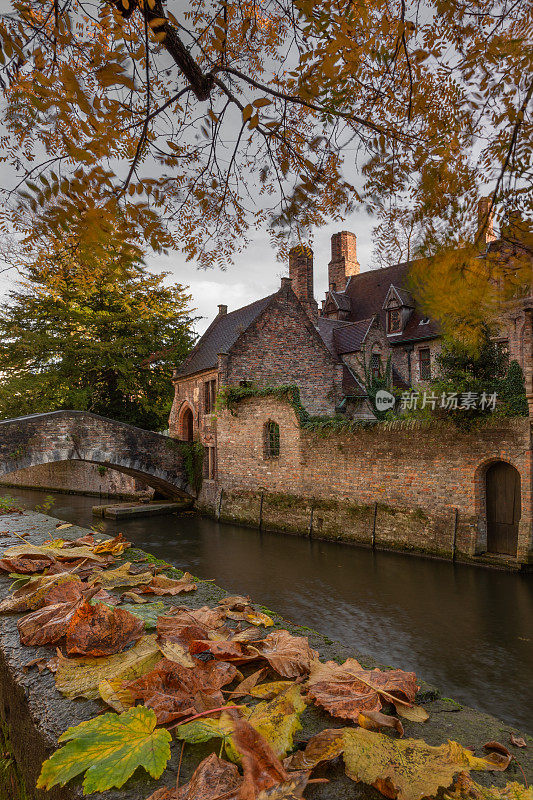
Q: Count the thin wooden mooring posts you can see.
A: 5